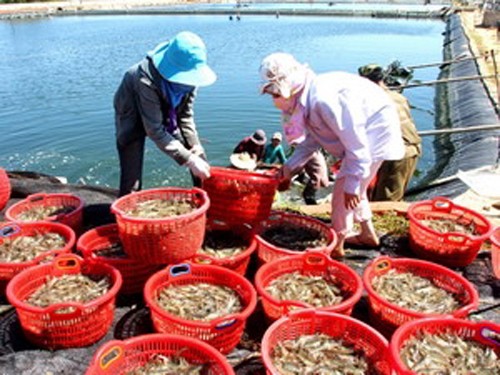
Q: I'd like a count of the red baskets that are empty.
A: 0